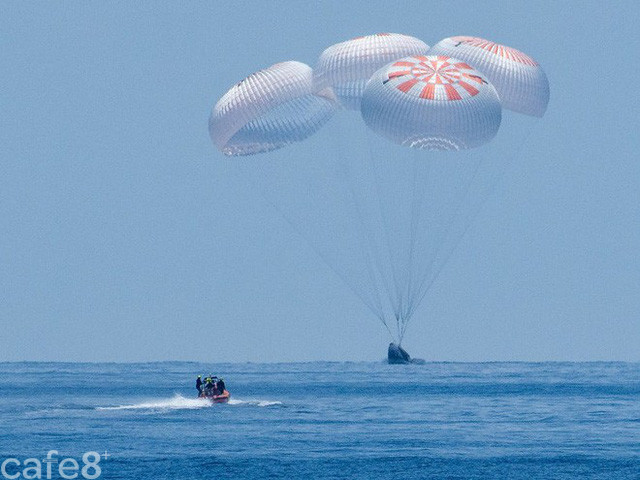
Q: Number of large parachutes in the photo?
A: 4